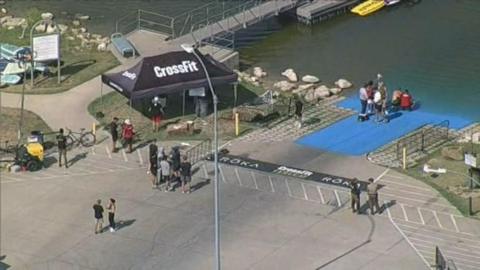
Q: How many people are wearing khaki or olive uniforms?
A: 2